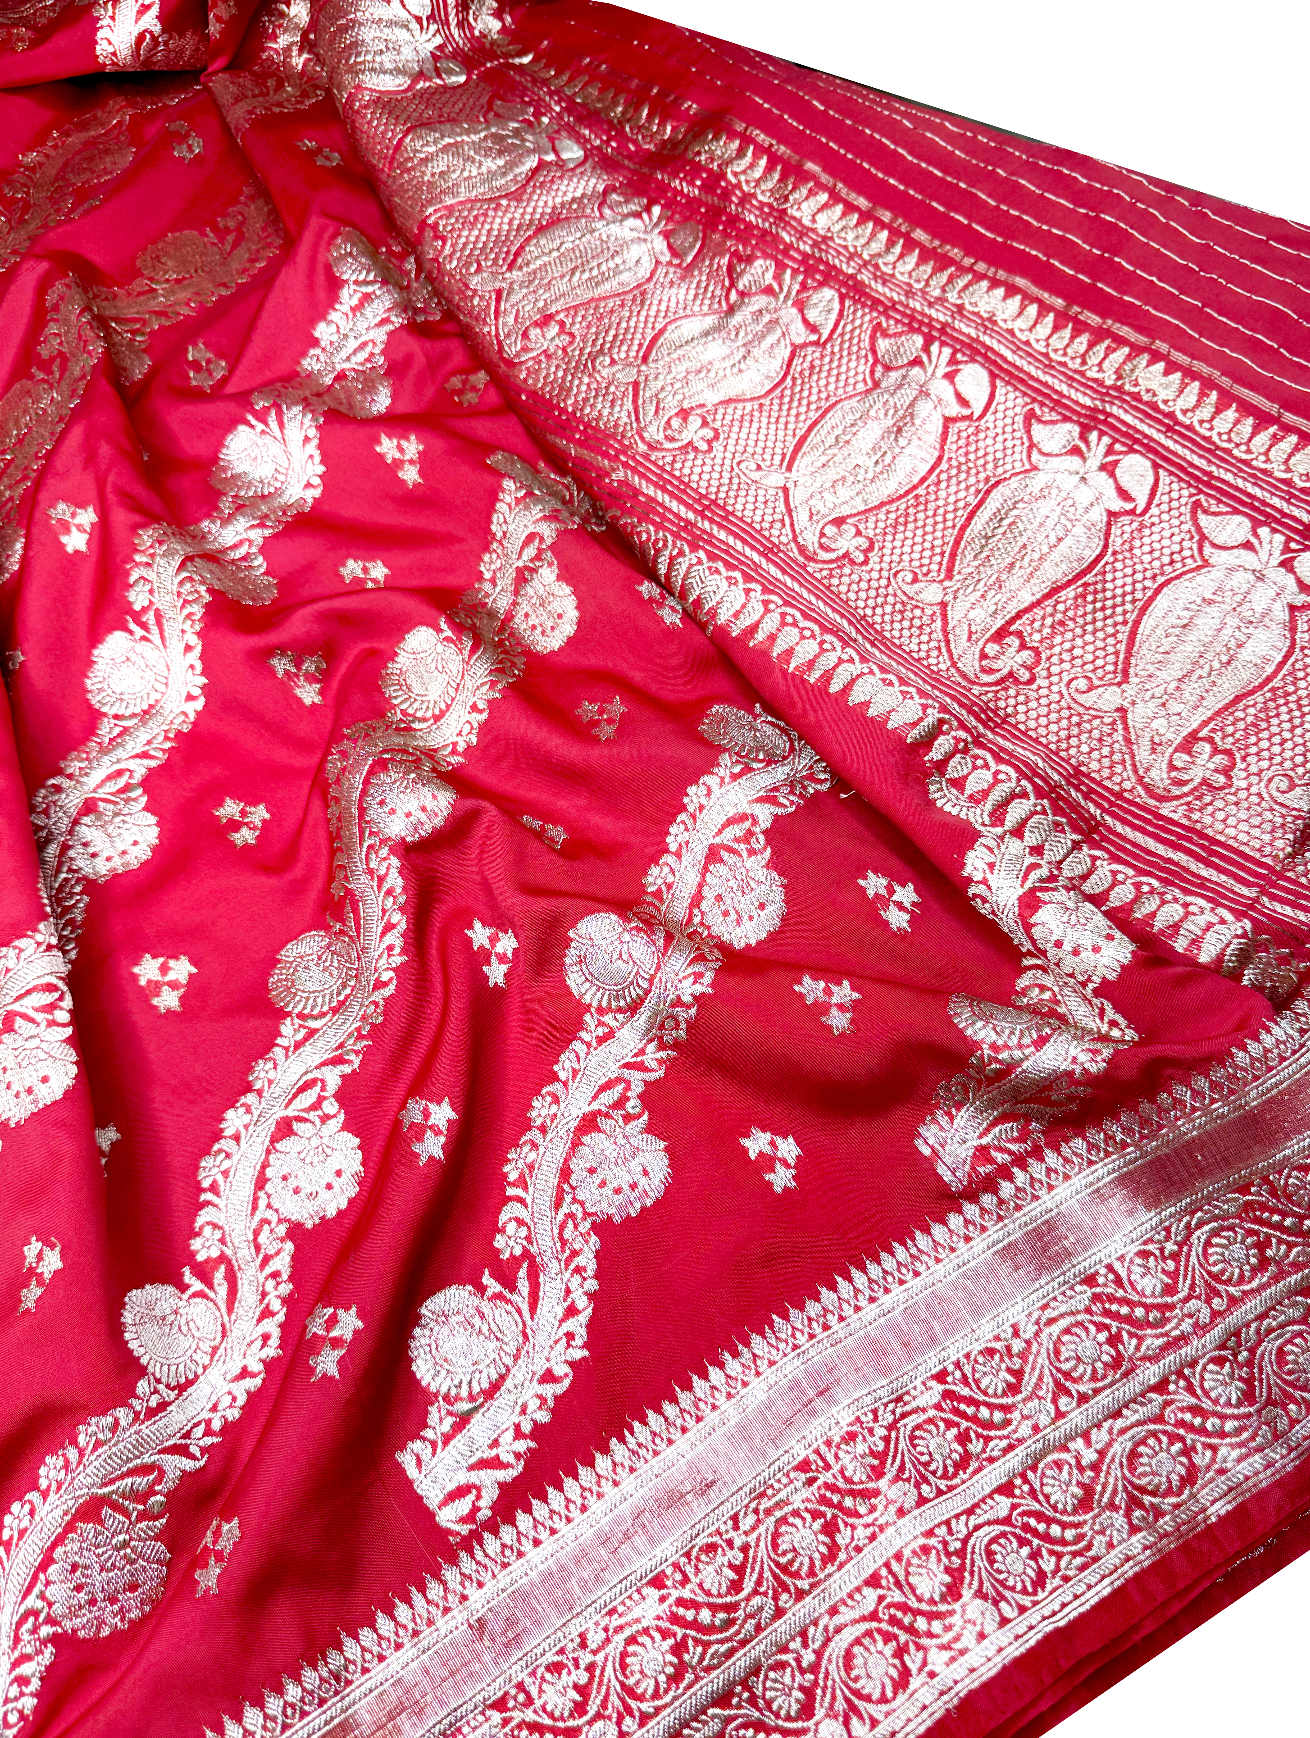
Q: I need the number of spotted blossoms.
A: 9